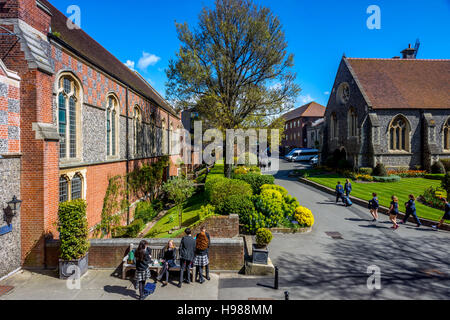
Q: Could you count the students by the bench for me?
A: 4